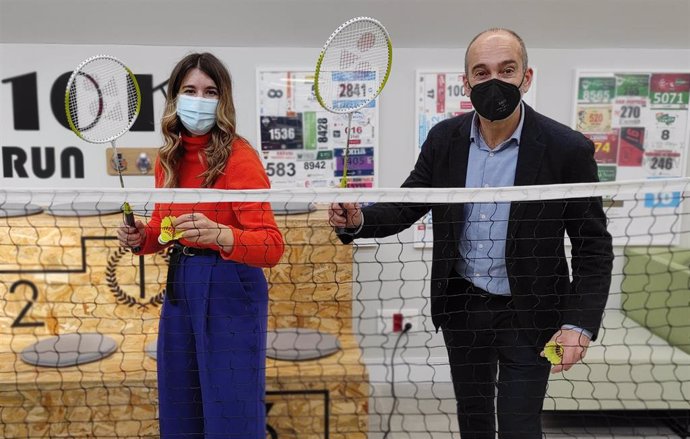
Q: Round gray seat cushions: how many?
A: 7